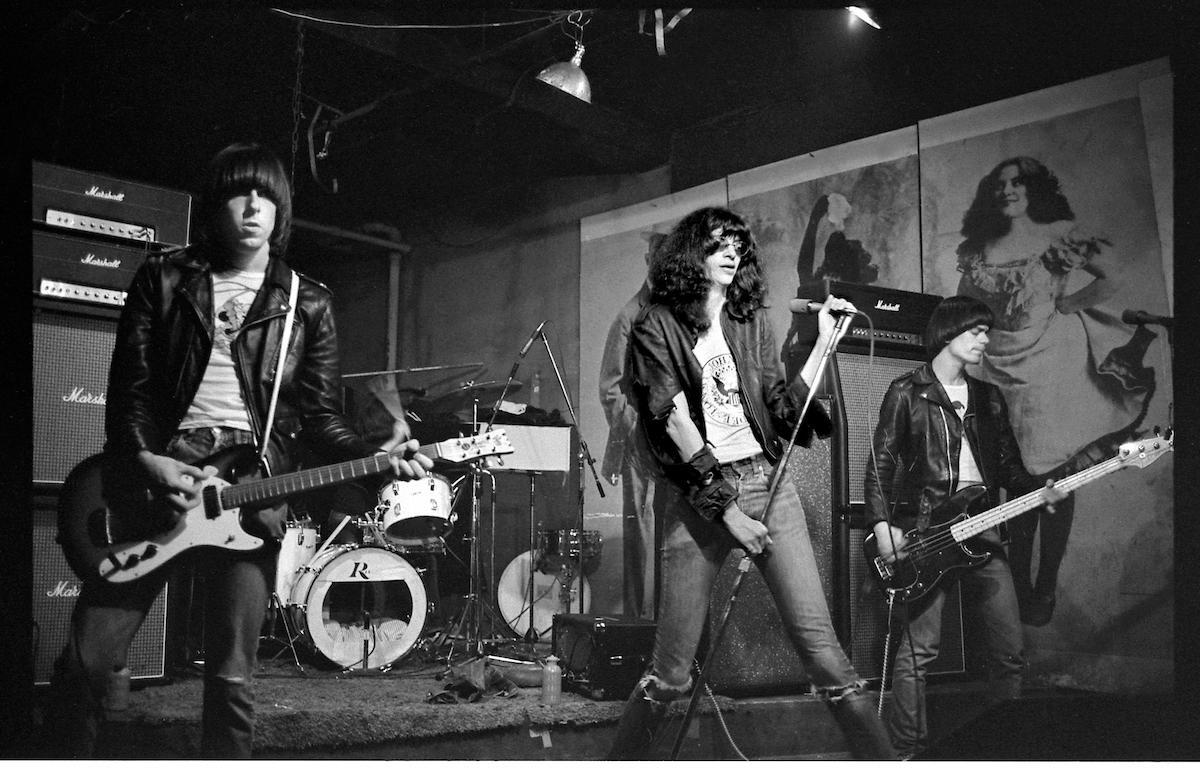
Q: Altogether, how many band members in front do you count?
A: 3